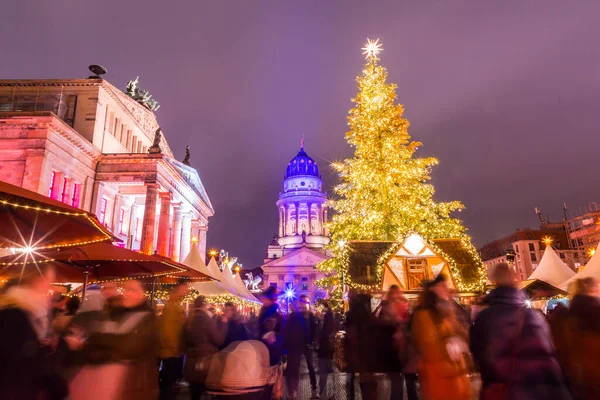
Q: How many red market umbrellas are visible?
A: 3